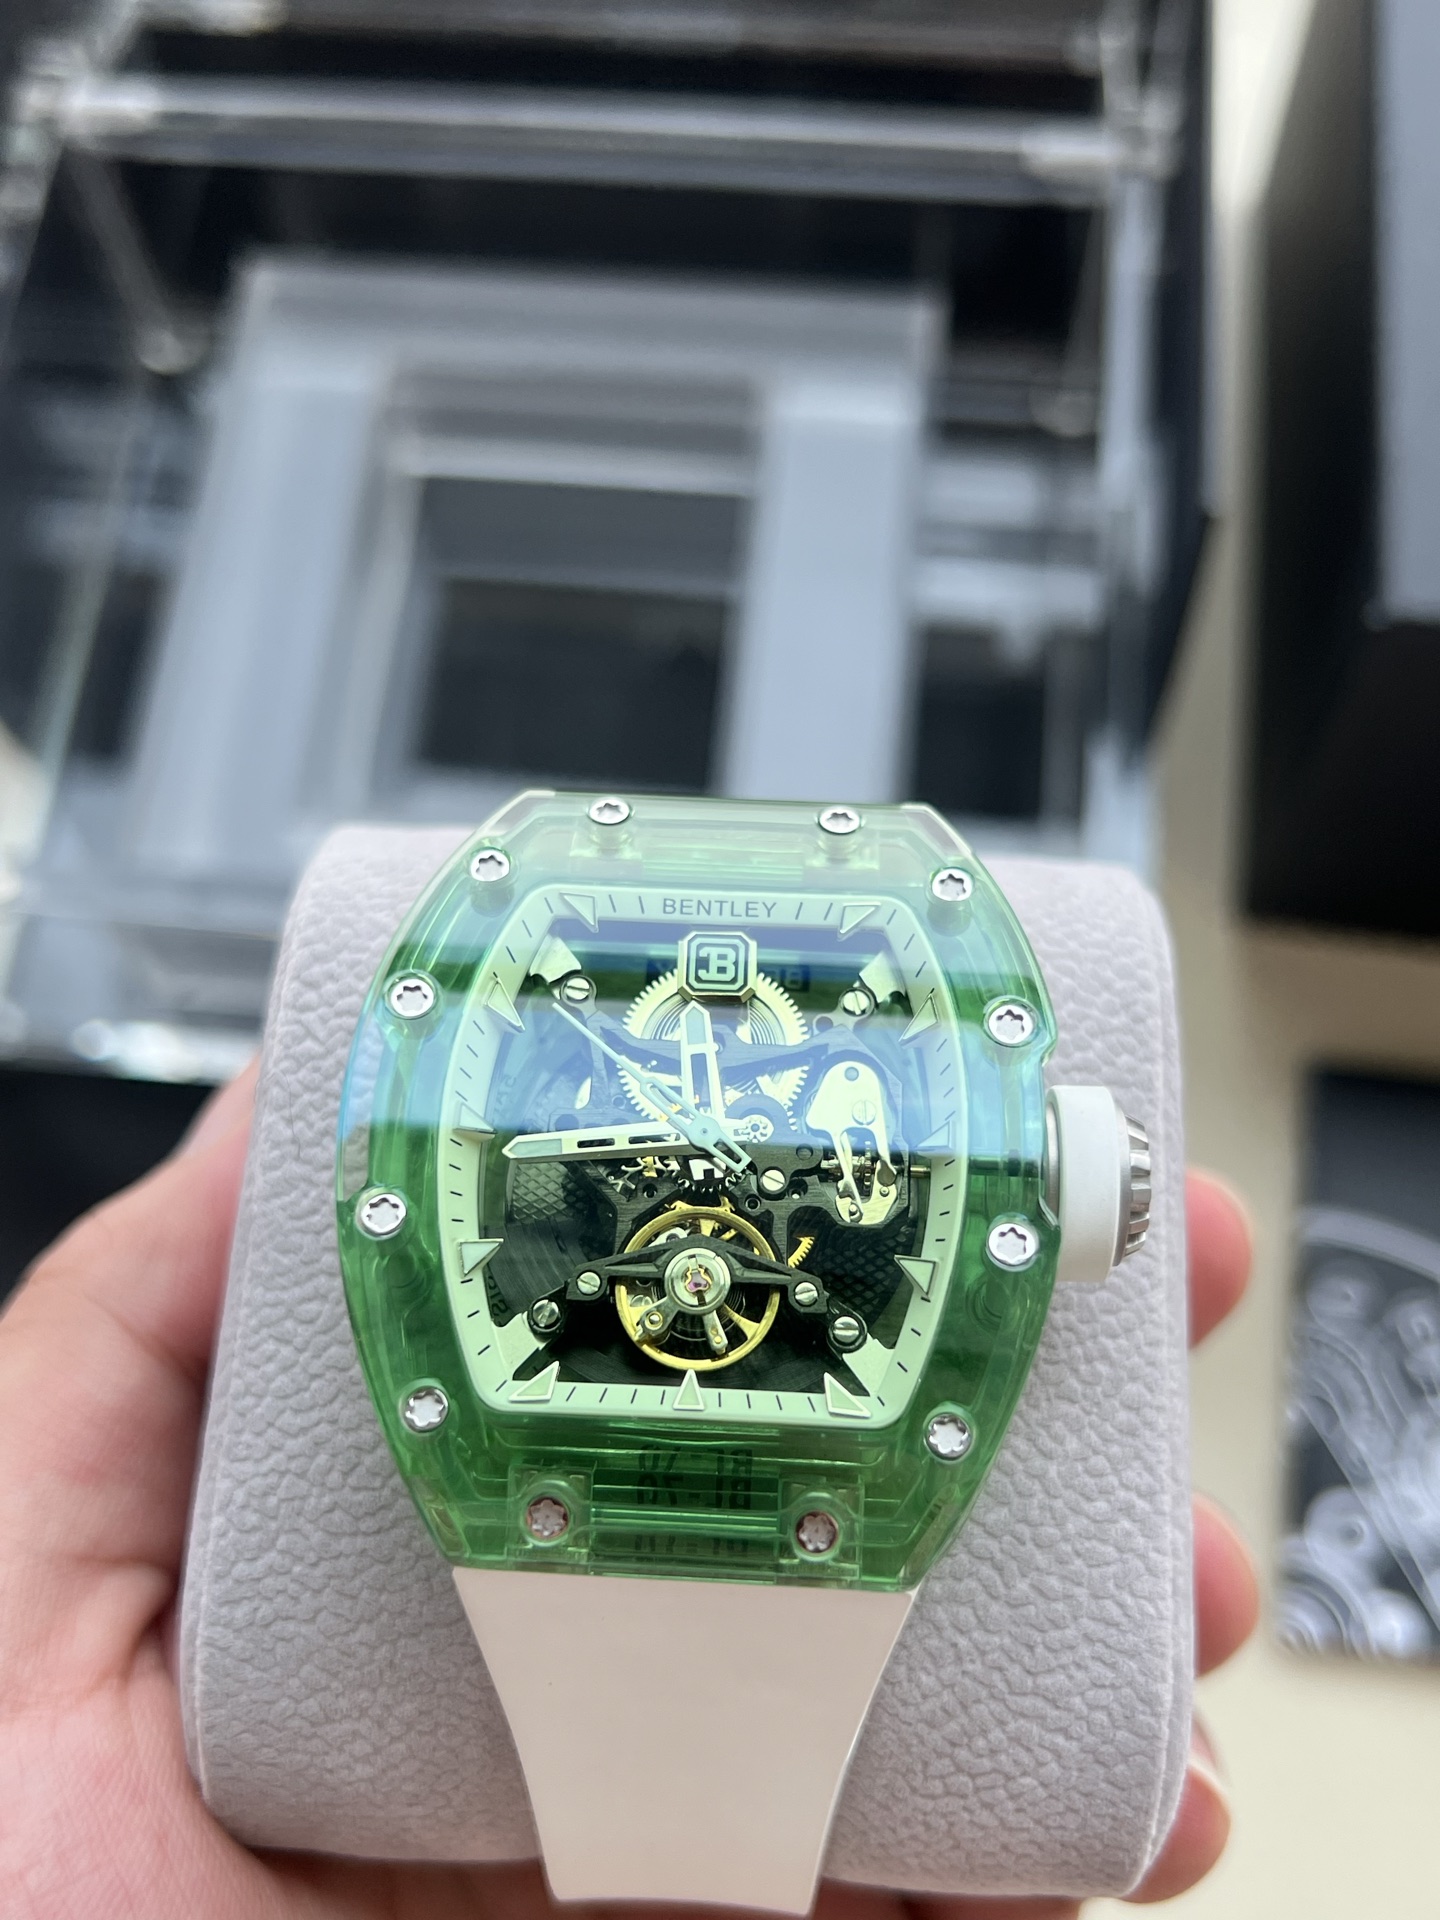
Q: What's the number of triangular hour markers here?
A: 11